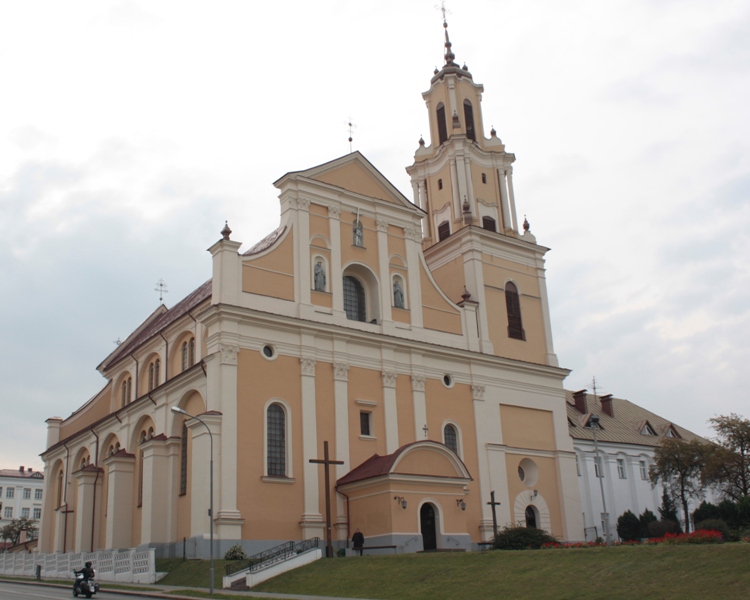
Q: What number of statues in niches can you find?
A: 3